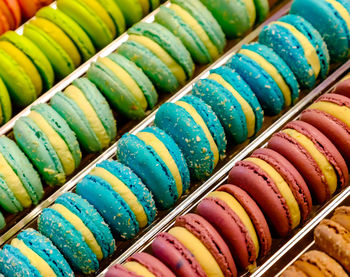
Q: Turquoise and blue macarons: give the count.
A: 9